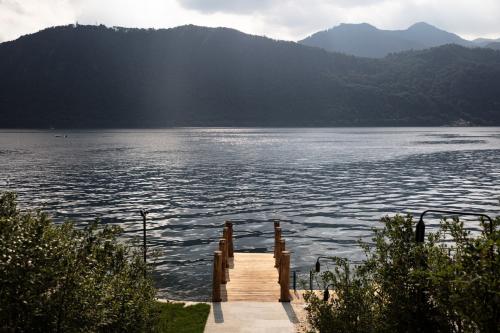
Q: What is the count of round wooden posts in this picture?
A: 8